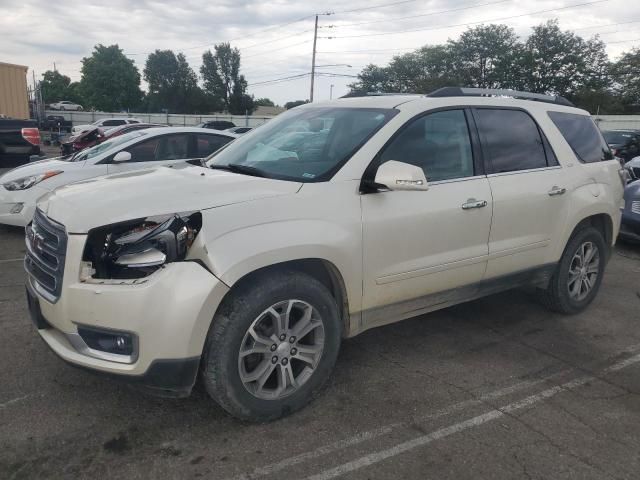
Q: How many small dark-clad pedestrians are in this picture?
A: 0